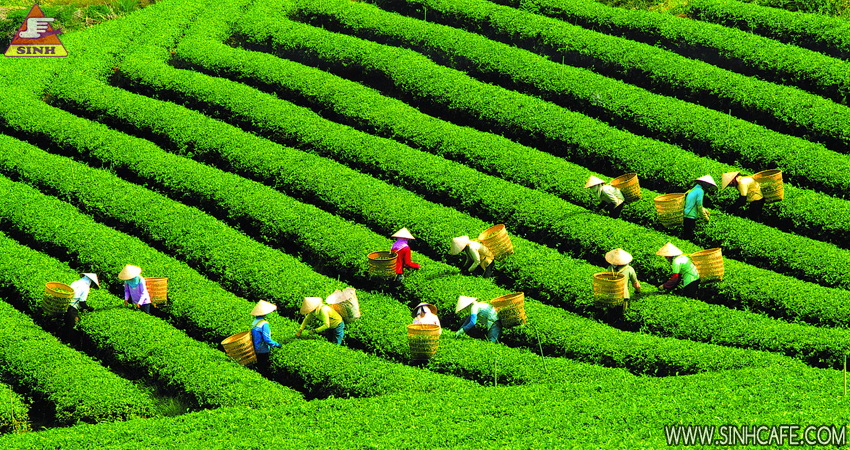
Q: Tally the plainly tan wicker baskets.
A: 12